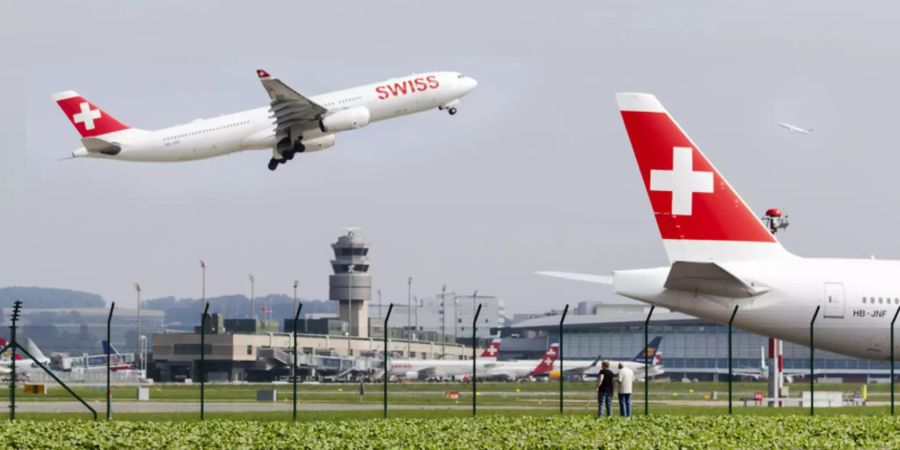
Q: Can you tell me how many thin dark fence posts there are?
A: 11